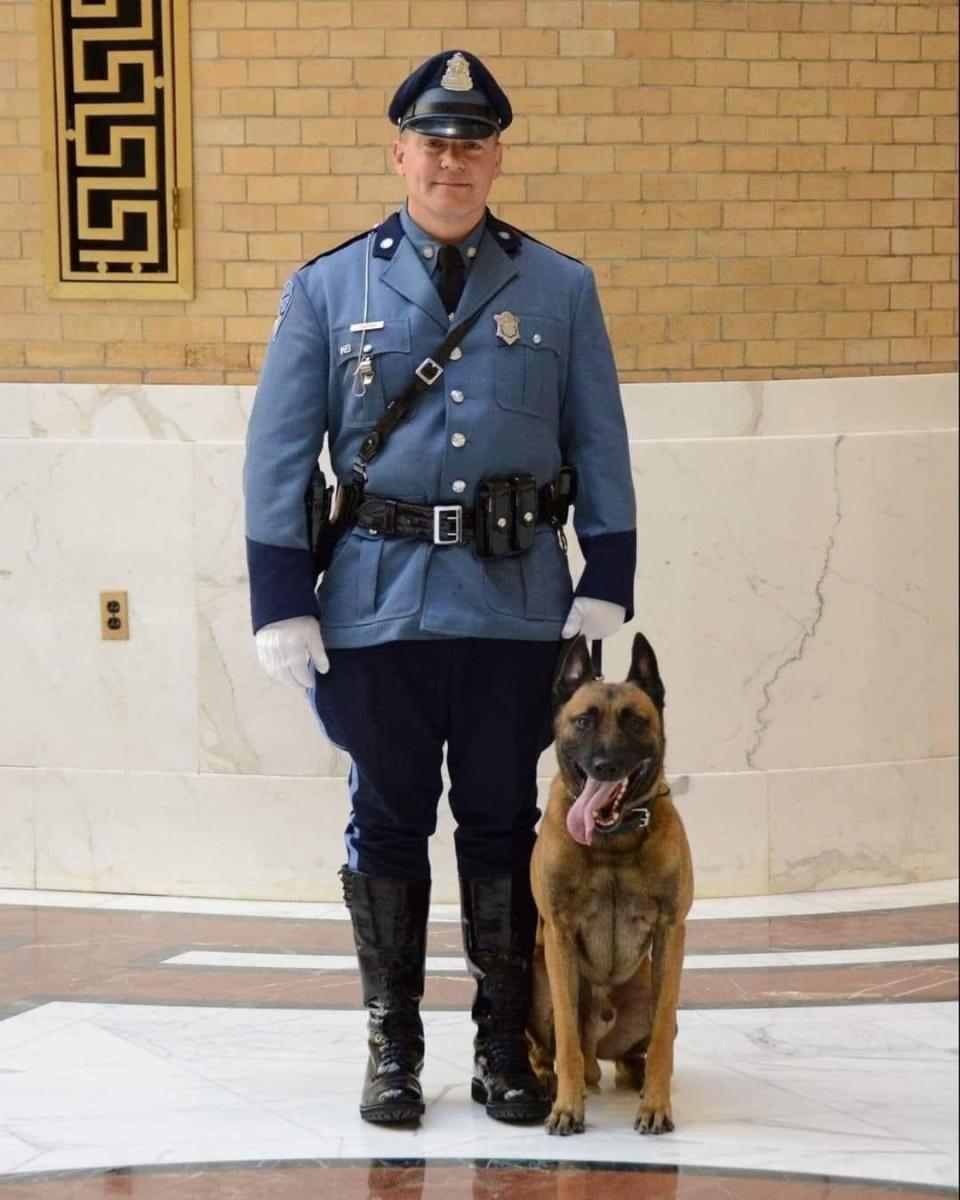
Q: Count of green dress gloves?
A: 0